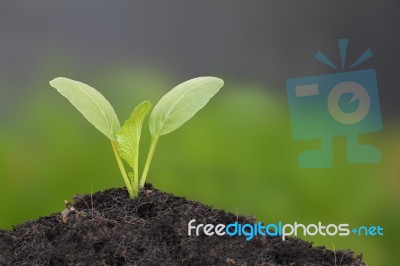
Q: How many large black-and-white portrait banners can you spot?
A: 0